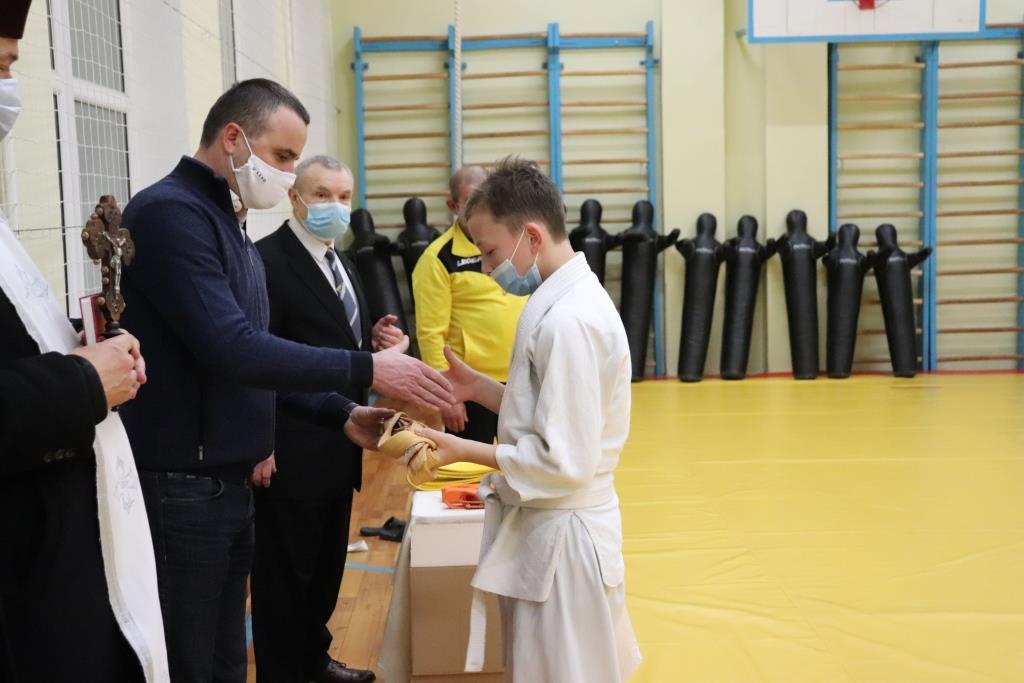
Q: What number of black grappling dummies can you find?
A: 9